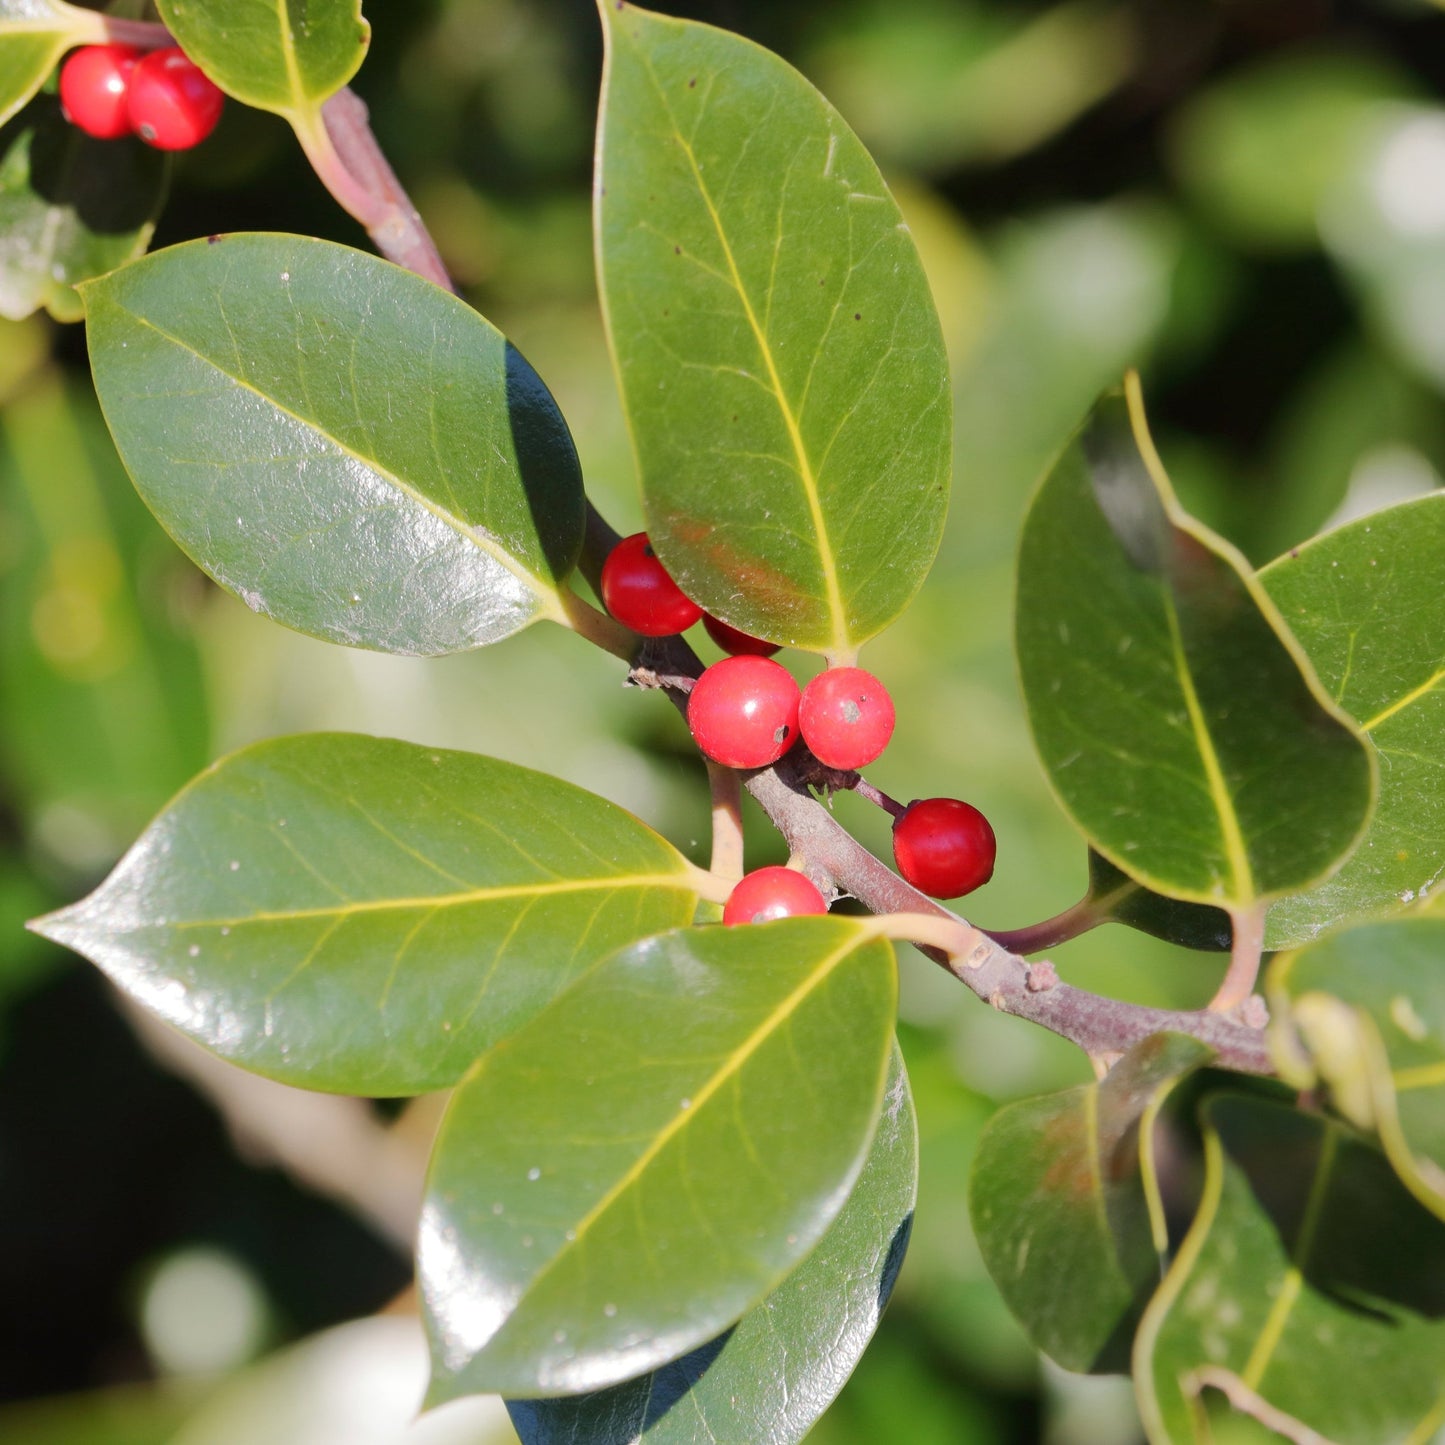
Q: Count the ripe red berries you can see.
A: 8